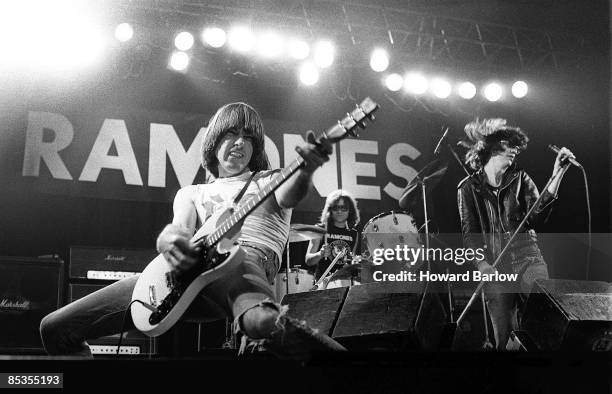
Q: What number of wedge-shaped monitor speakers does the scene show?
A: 3